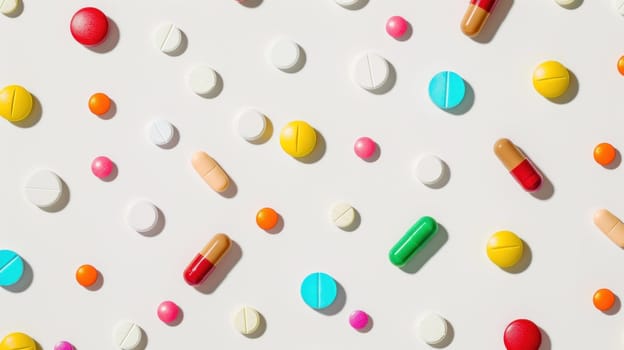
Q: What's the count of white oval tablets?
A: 0